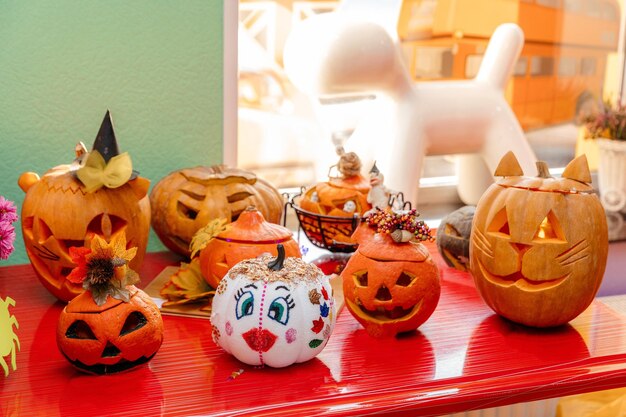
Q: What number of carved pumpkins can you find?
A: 8